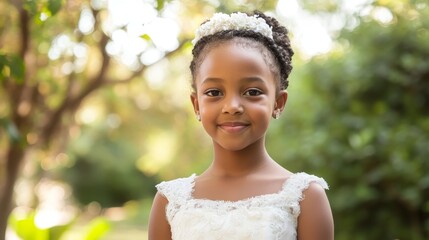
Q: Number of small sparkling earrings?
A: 2